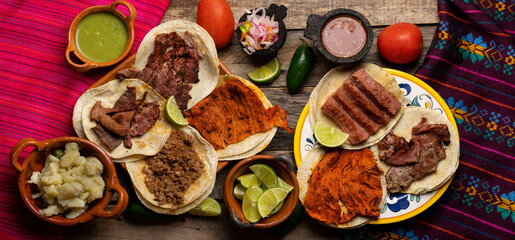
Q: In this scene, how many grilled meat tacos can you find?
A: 7